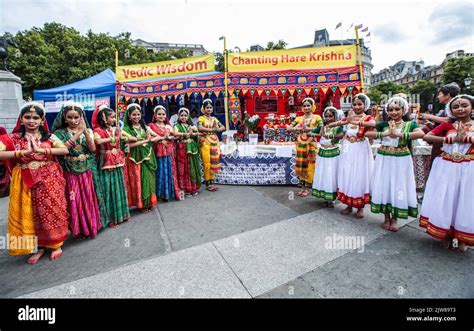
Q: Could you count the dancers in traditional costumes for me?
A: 12